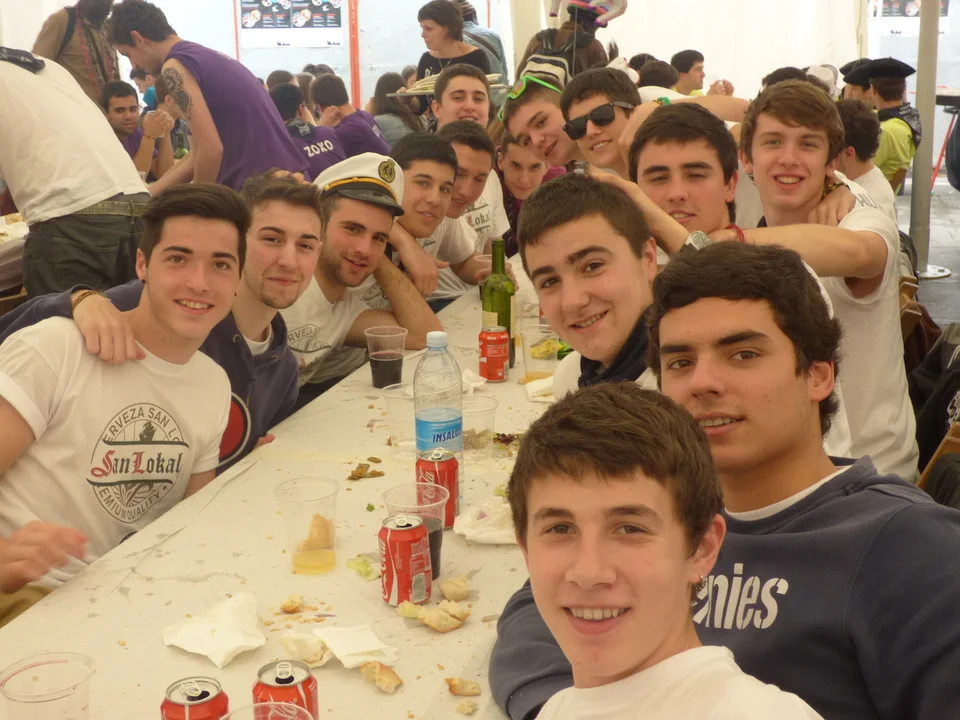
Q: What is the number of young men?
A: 14